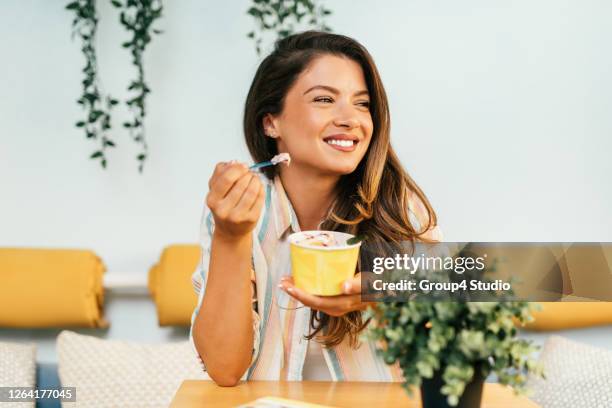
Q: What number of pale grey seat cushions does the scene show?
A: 3